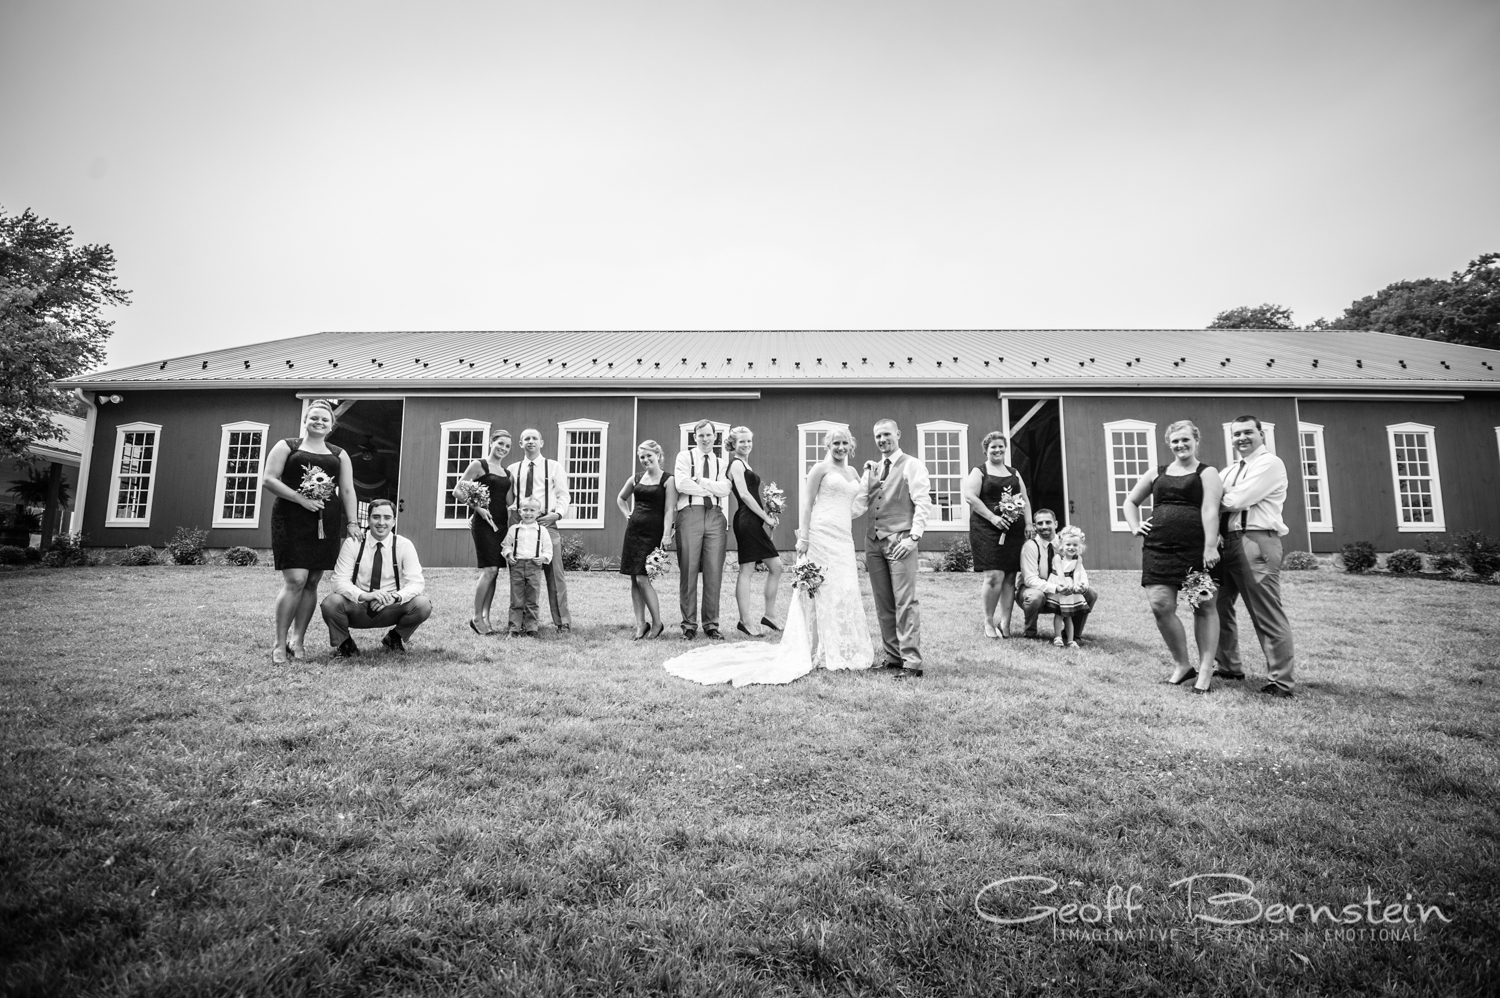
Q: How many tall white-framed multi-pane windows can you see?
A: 11